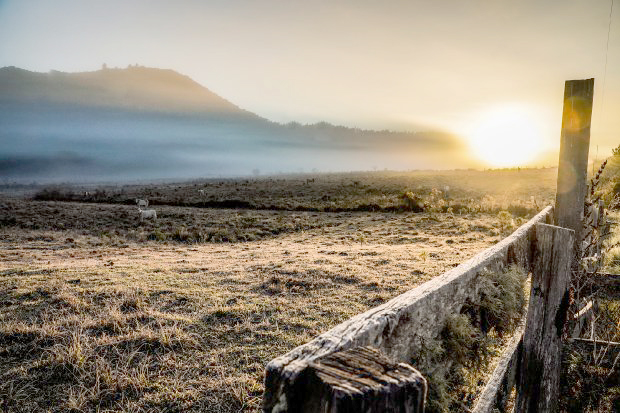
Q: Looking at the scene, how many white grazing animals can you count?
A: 2